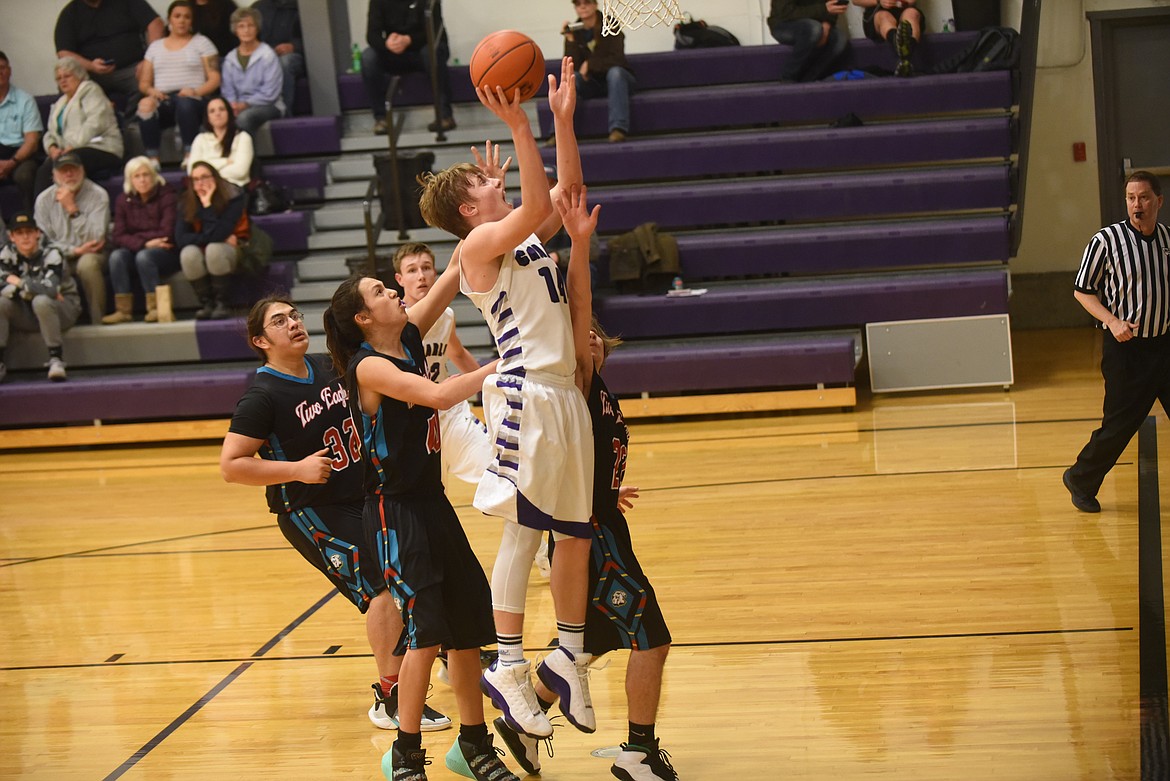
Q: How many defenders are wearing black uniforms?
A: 3